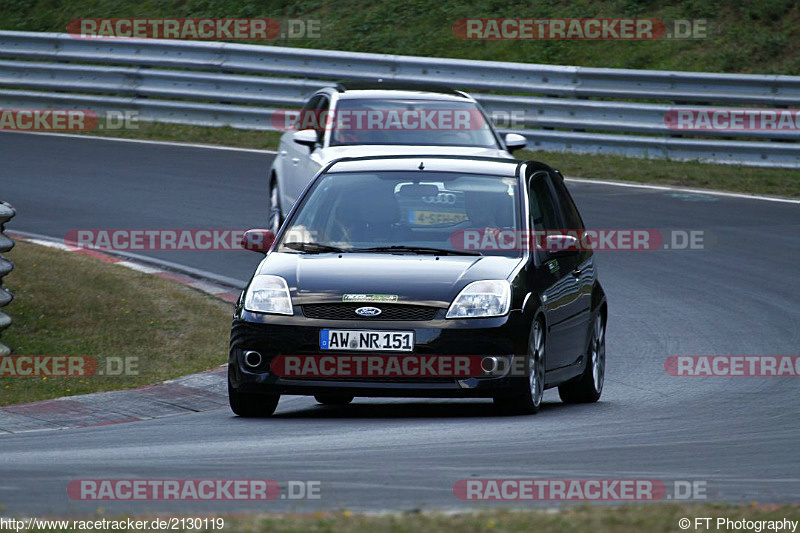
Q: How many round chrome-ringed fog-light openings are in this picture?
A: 2